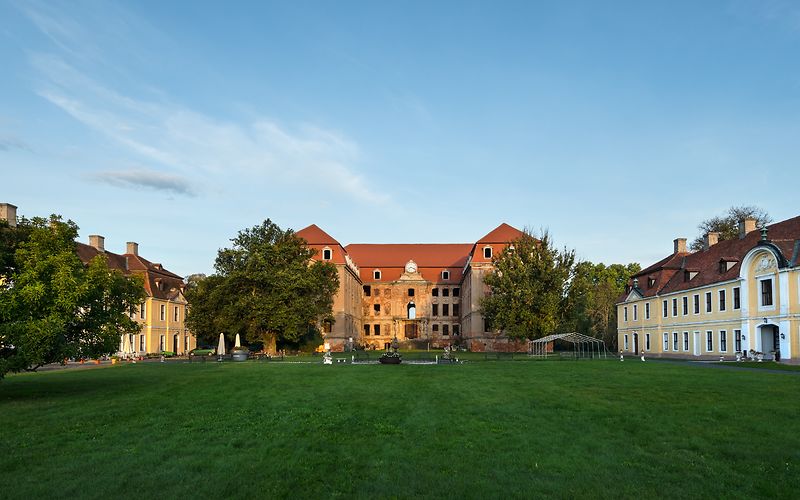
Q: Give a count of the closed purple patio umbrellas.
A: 0